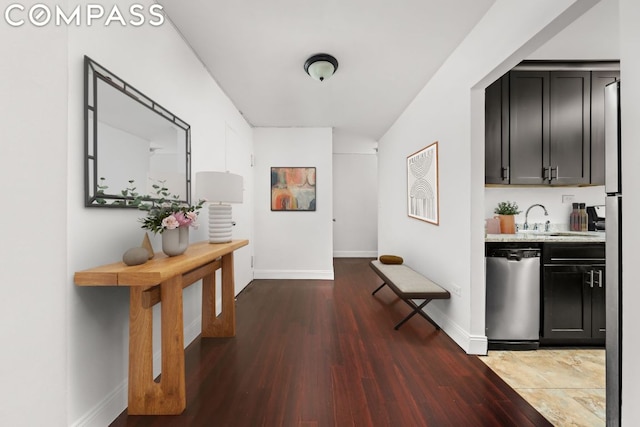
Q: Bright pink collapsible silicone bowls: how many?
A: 0